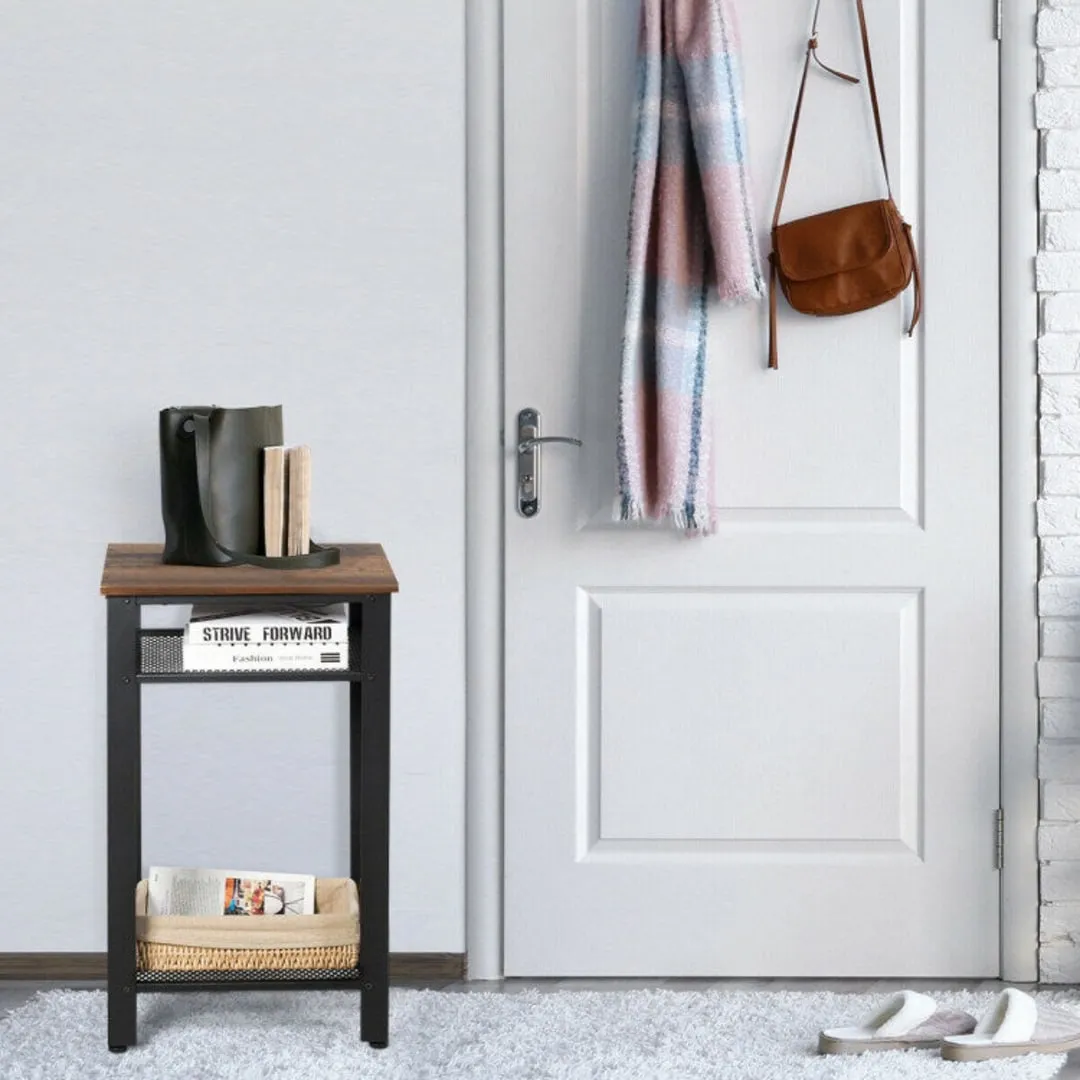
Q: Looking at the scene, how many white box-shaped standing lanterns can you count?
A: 0